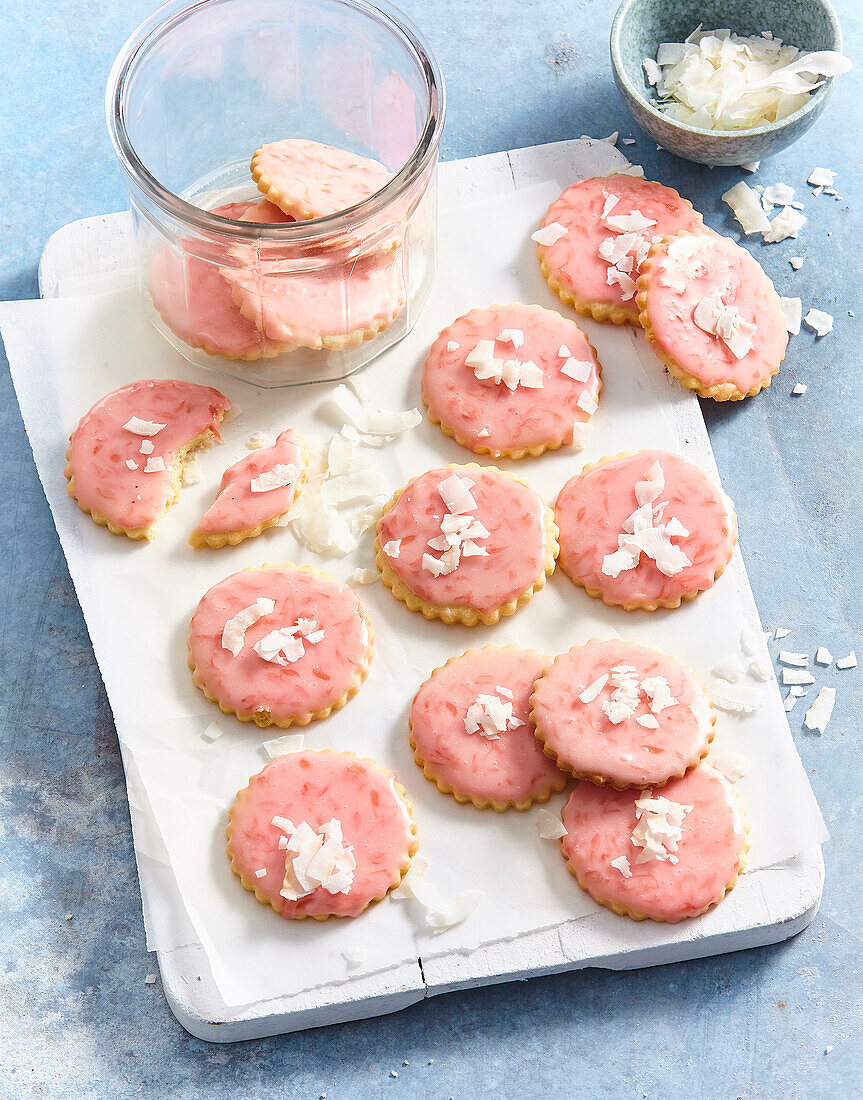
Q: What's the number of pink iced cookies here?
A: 14